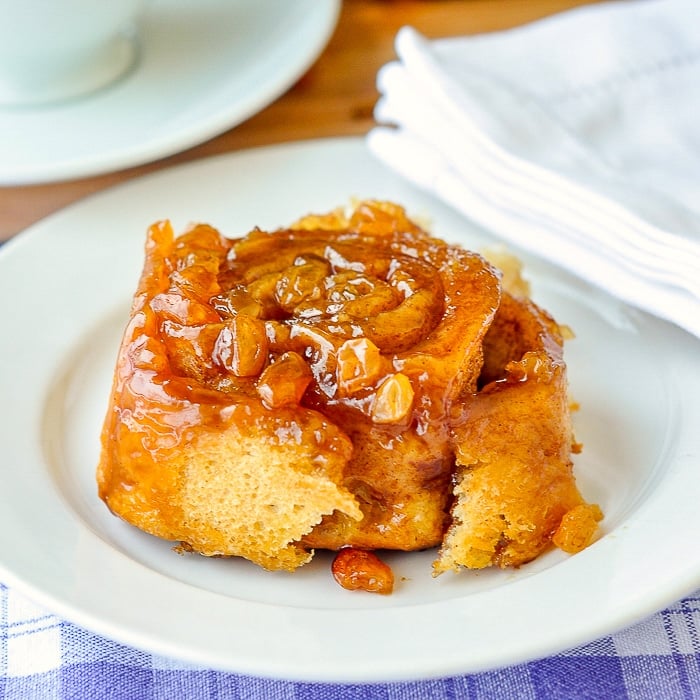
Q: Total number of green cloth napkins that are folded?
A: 0